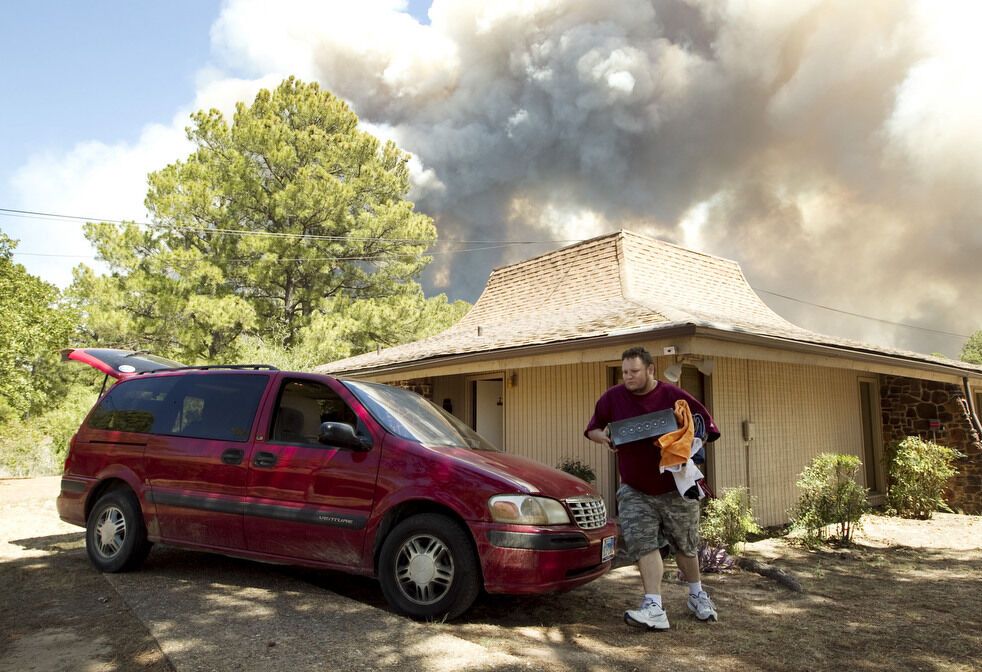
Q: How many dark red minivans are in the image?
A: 1